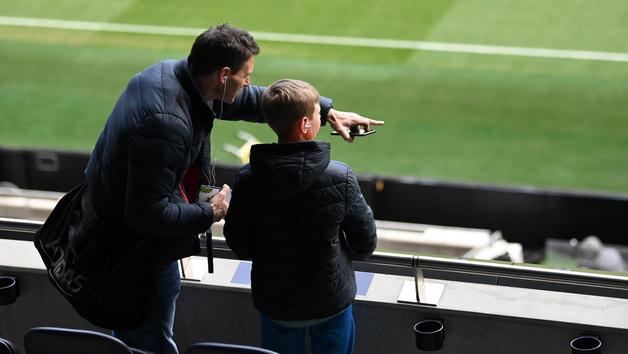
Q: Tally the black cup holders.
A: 3